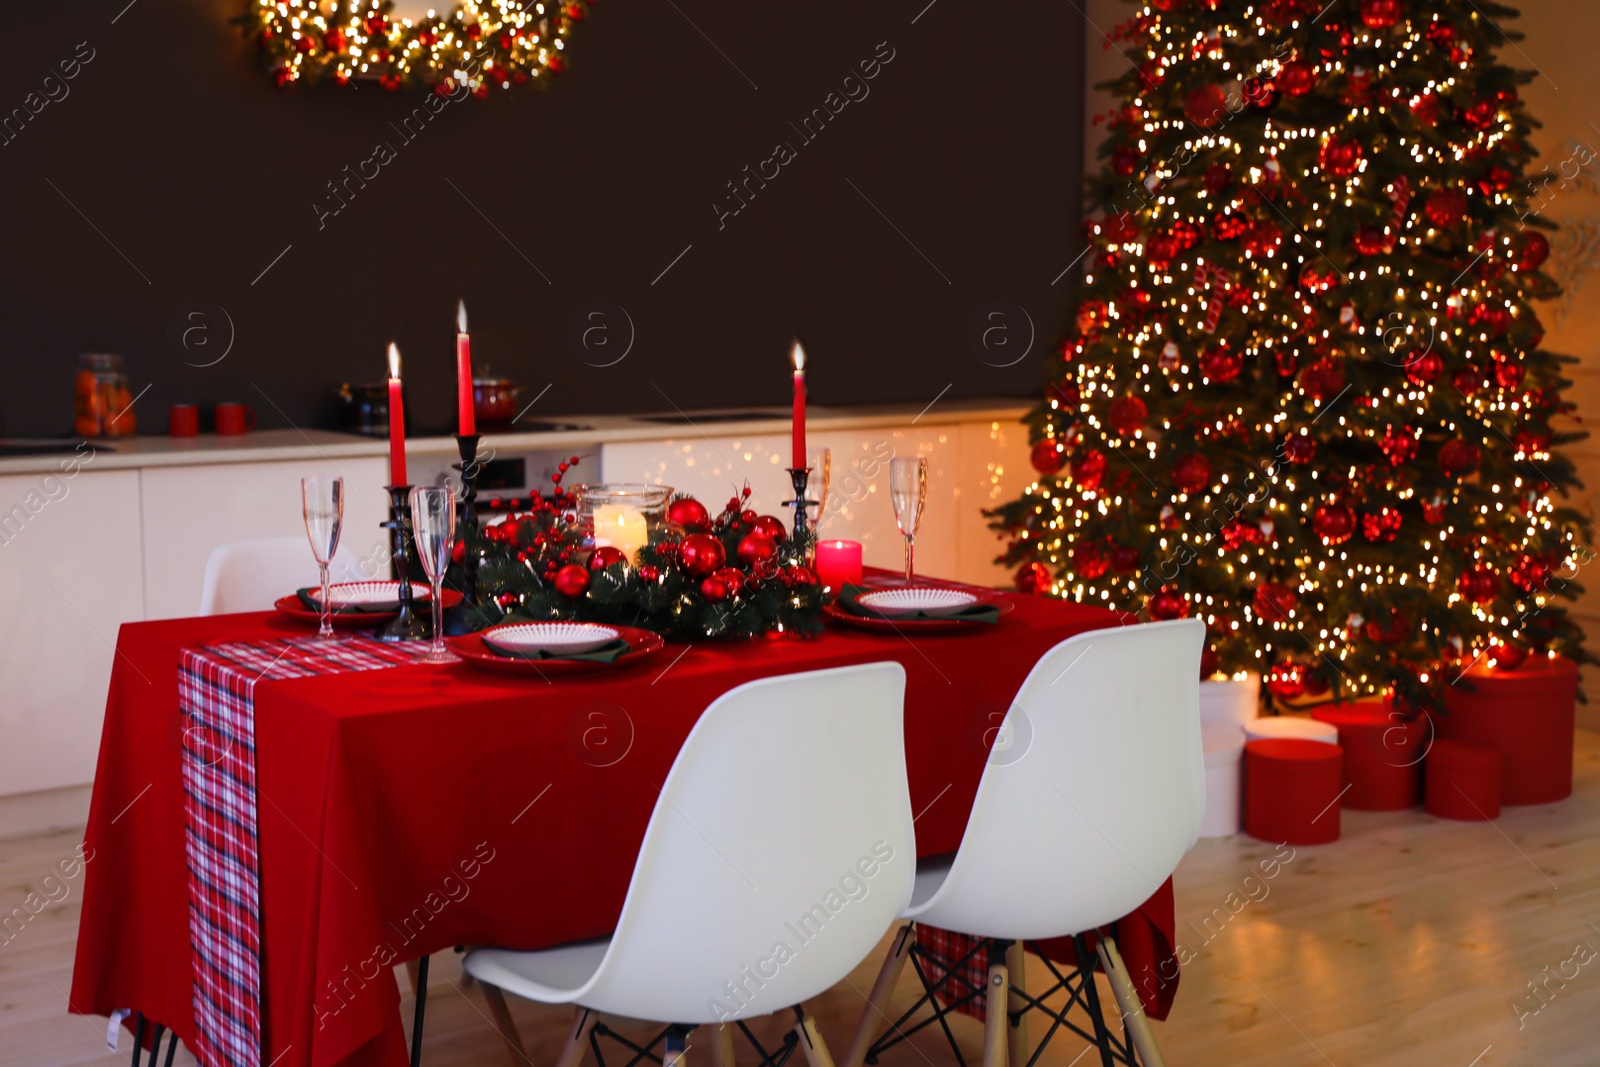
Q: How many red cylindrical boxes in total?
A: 4